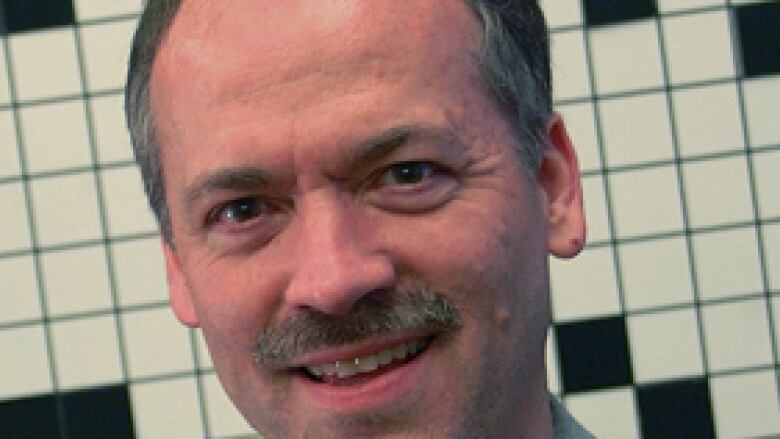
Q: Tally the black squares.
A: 7